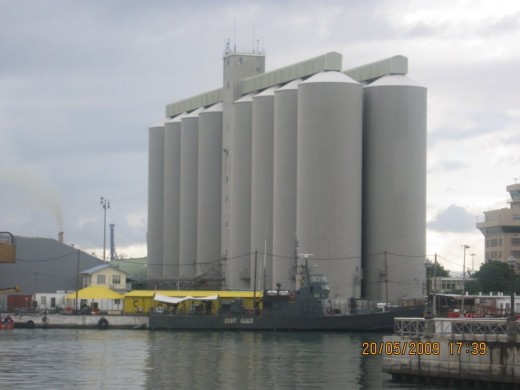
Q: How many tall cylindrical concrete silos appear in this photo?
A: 9